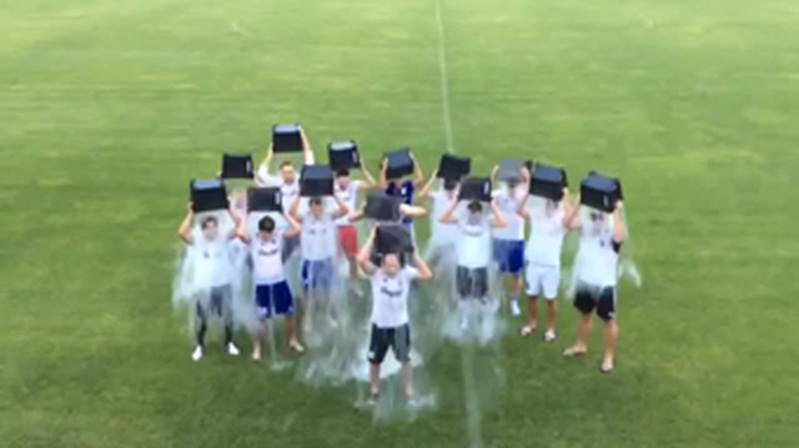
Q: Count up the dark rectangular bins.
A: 14